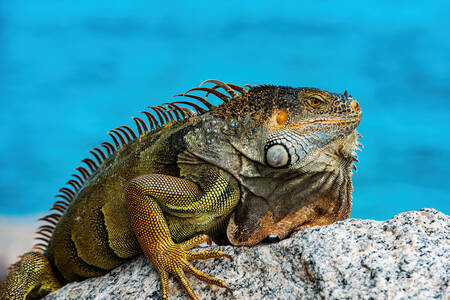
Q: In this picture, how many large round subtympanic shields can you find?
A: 1